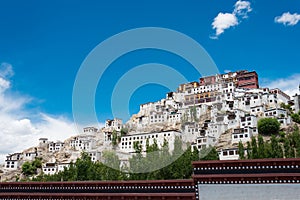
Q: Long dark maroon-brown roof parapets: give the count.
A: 2